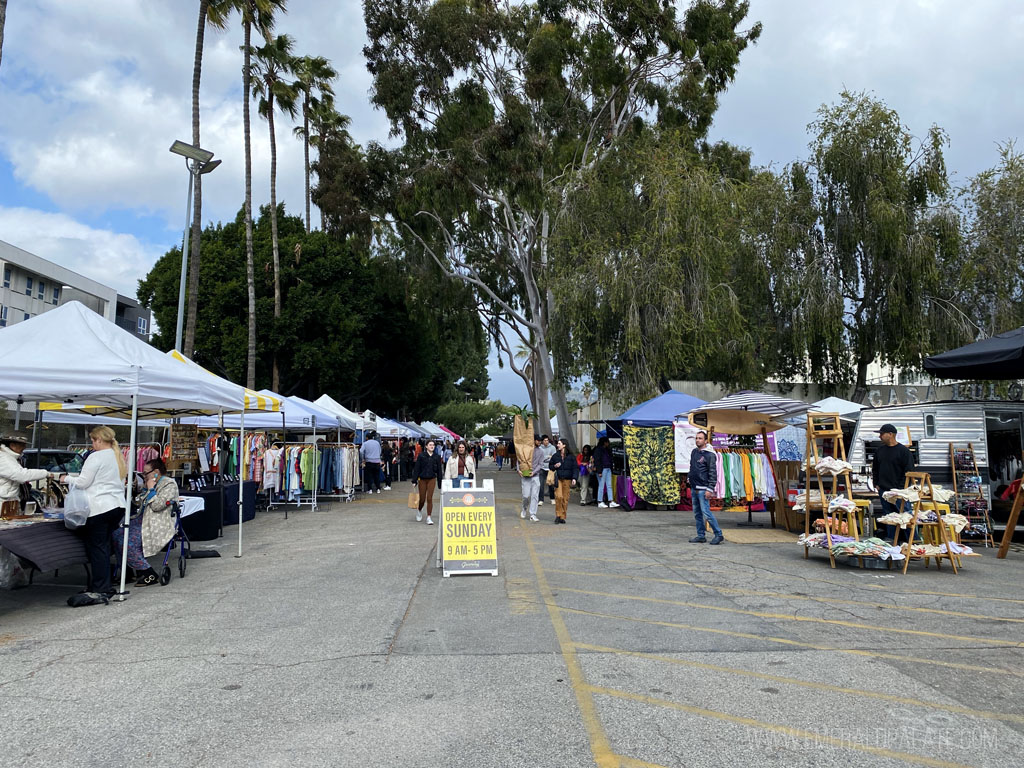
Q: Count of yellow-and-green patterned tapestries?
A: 1